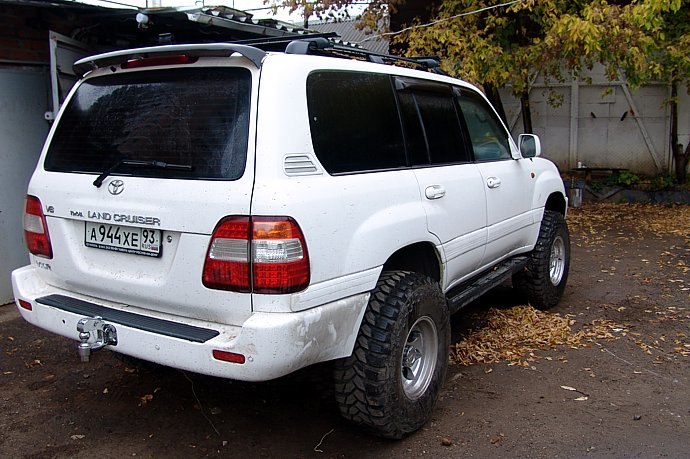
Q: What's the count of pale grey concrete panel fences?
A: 1